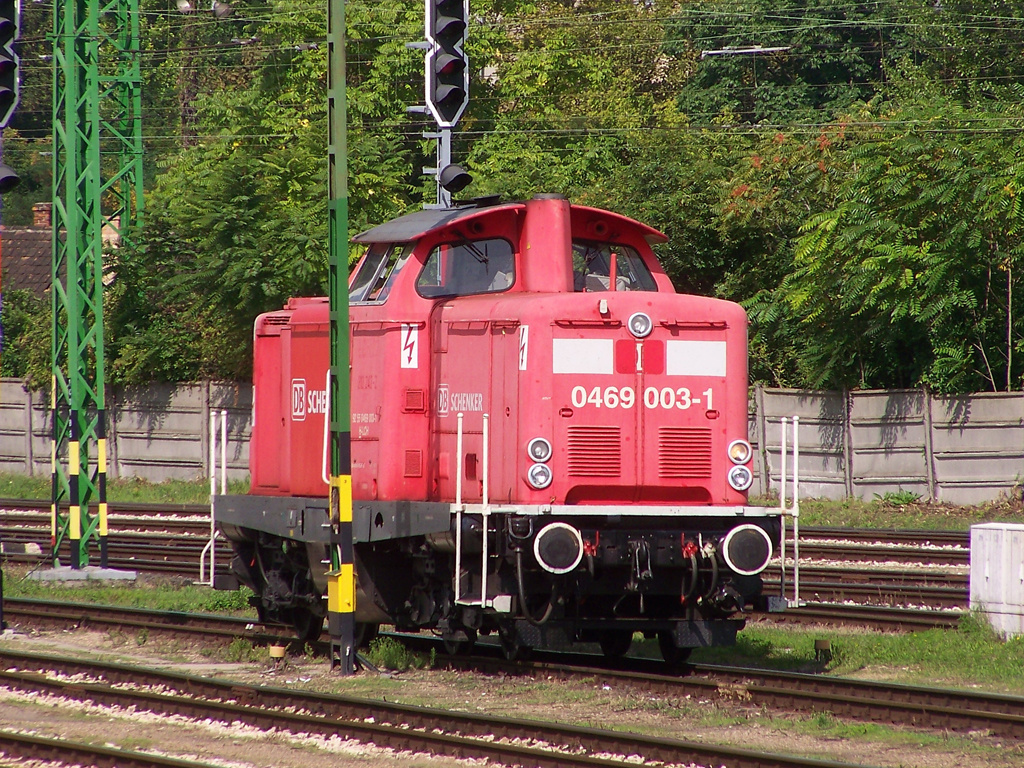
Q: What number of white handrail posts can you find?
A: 6